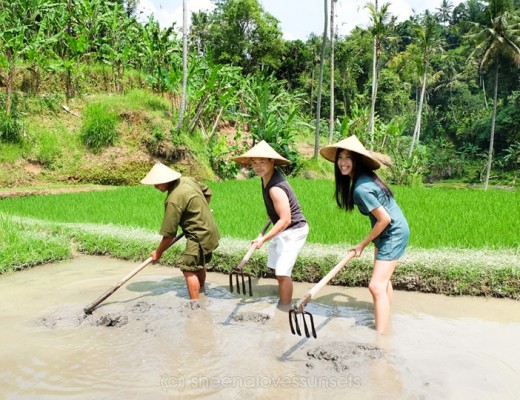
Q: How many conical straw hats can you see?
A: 3